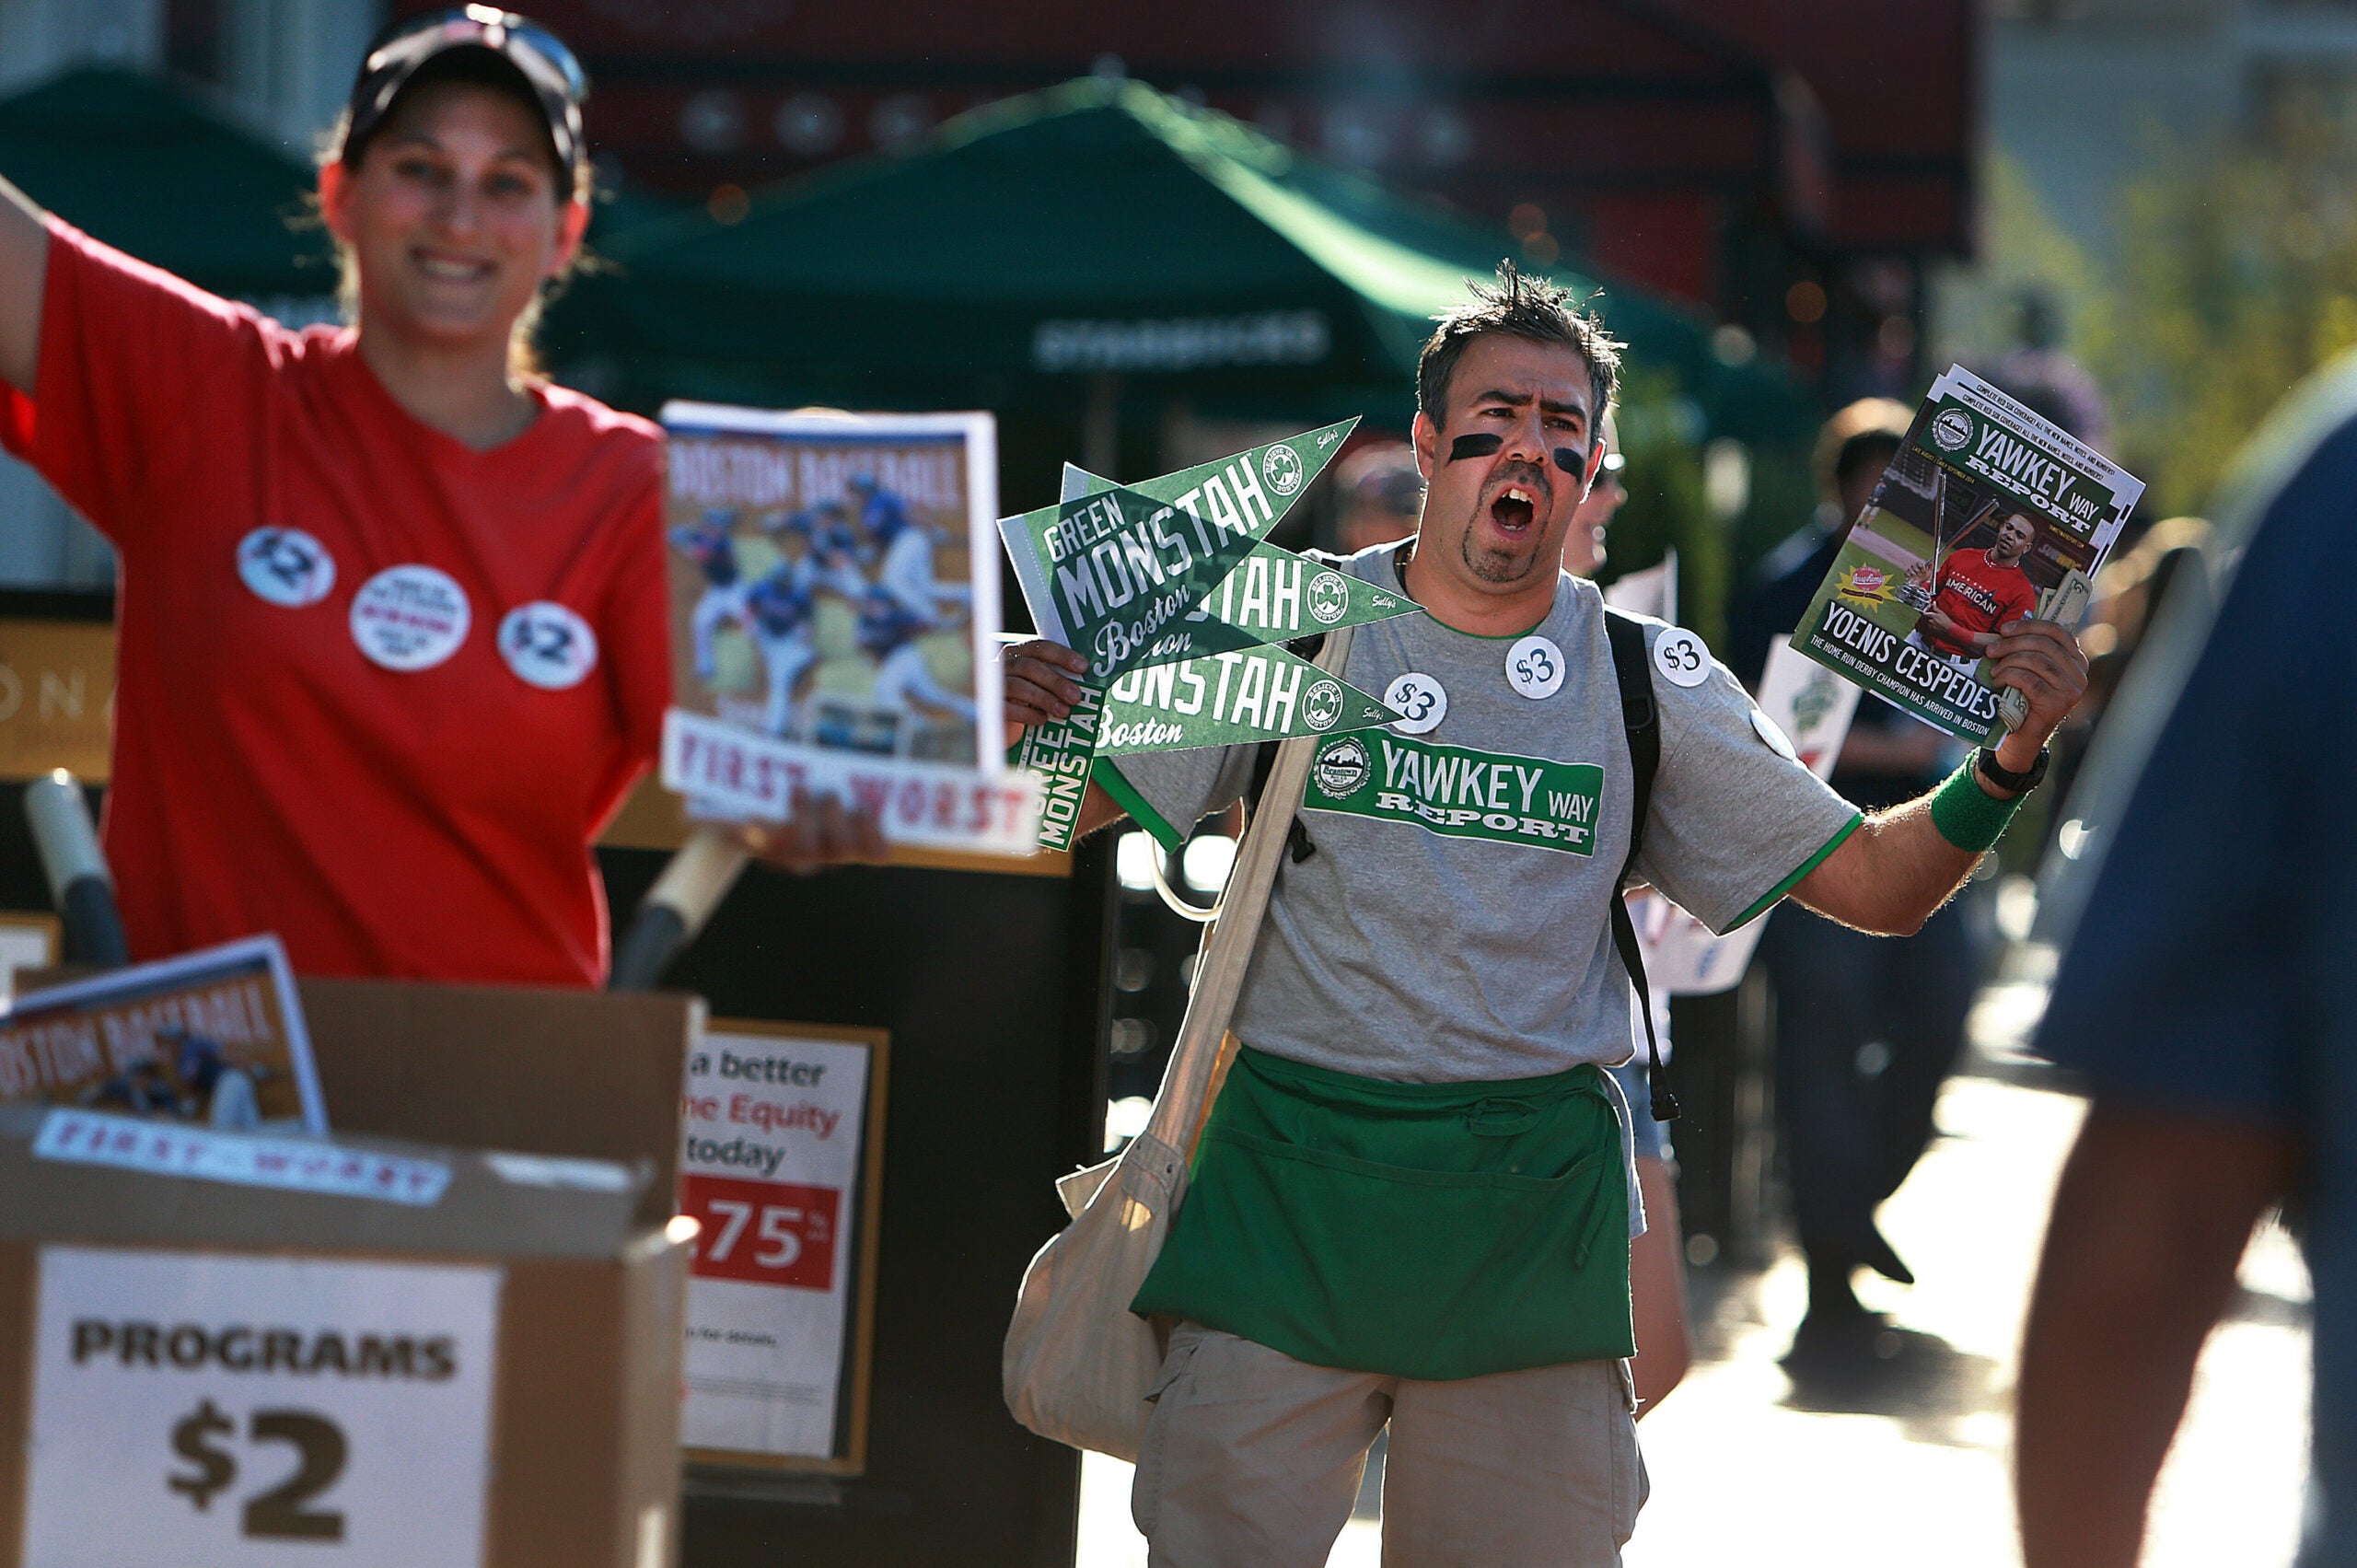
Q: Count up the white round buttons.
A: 7